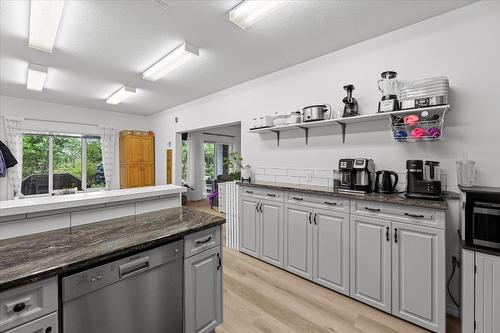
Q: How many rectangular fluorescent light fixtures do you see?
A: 5